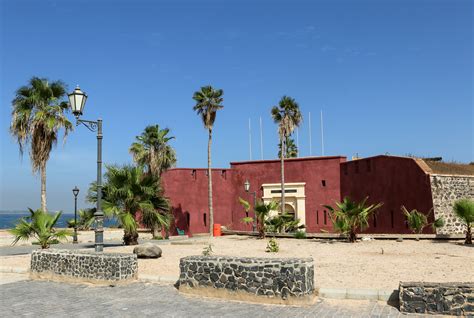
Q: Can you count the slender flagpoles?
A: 5